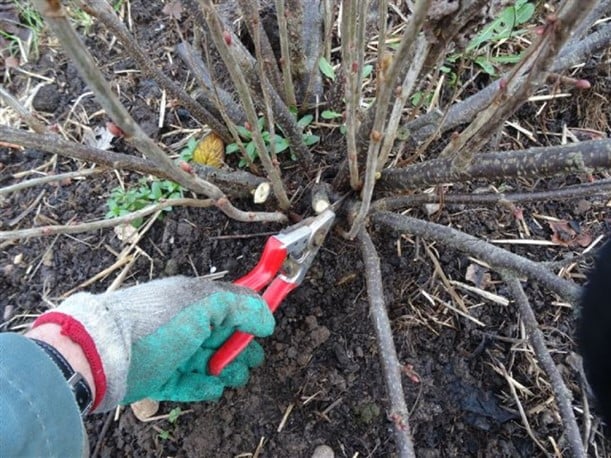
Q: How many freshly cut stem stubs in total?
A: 2